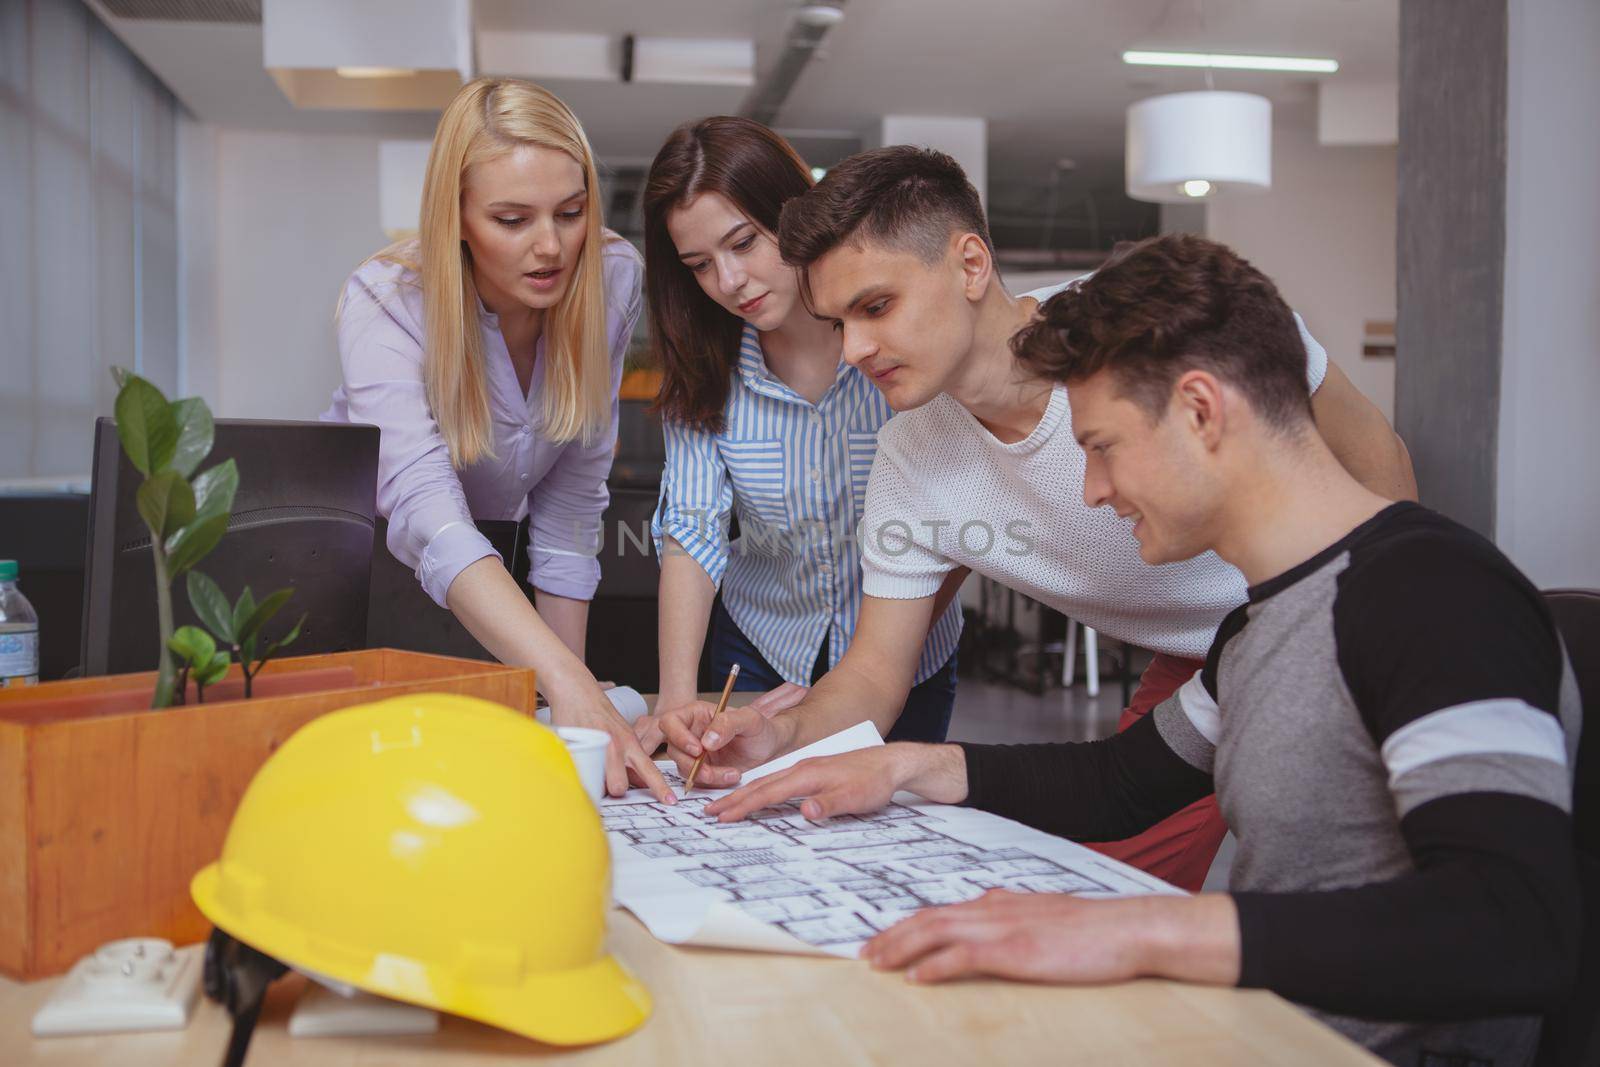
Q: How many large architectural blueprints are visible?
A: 1